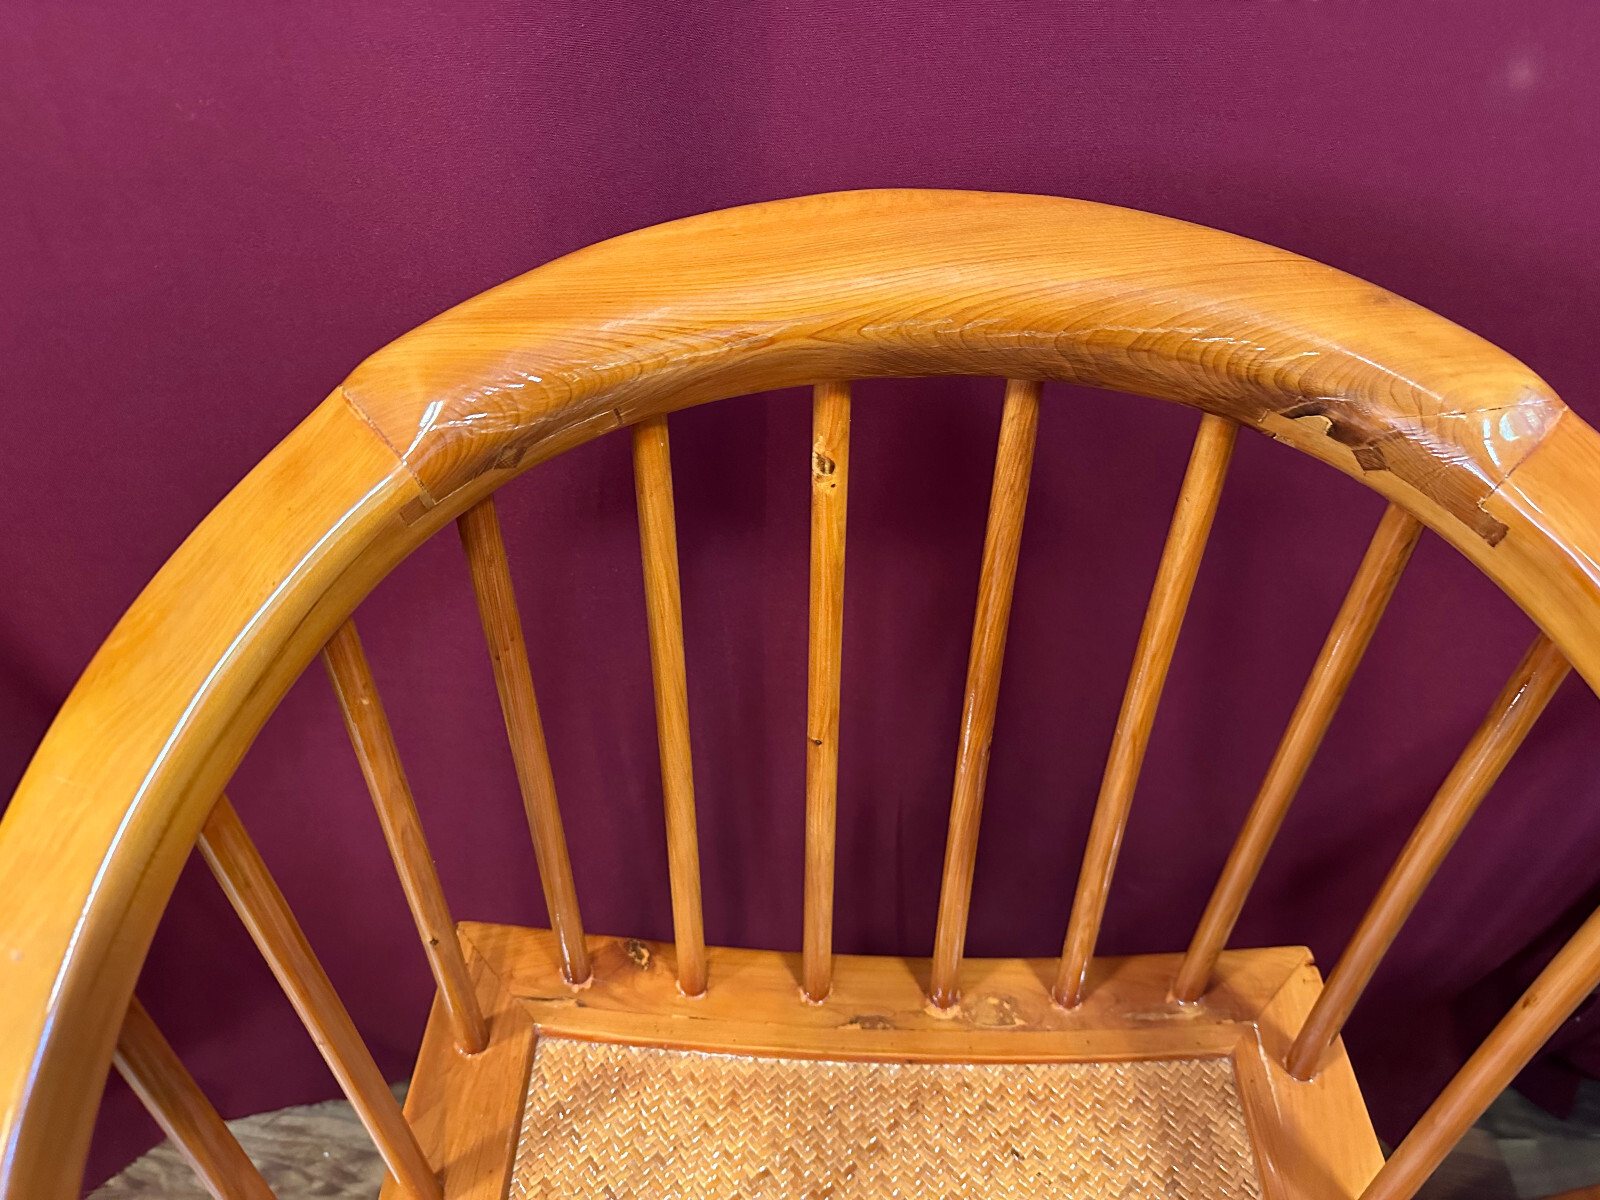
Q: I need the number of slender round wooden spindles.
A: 11